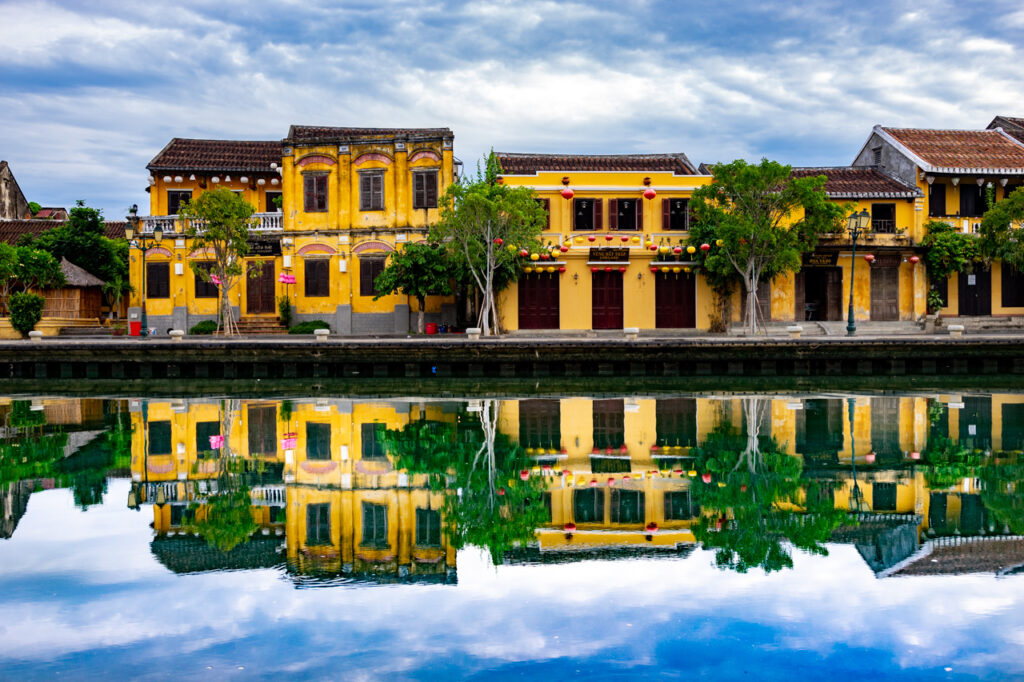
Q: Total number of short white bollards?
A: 7